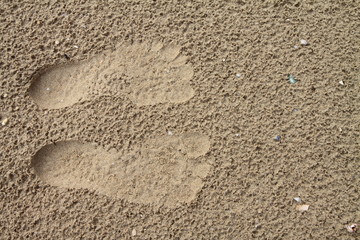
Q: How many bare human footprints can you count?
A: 2